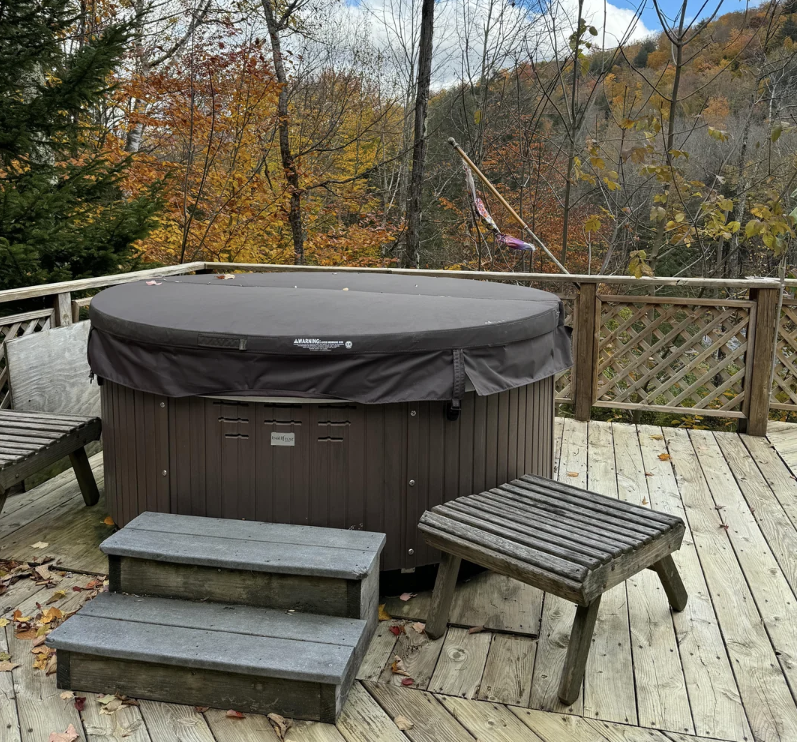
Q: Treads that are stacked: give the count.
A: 2